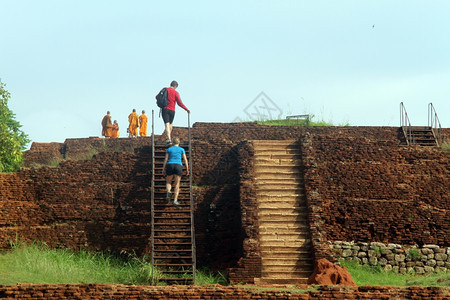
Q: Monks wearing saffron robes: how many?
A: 4